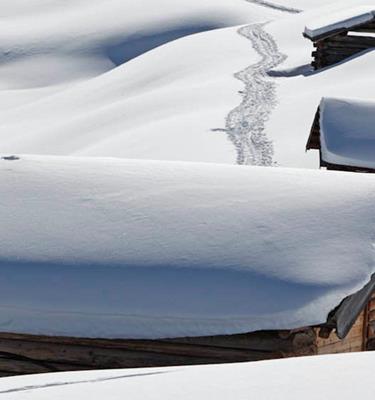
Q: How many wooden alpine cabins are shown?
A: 3